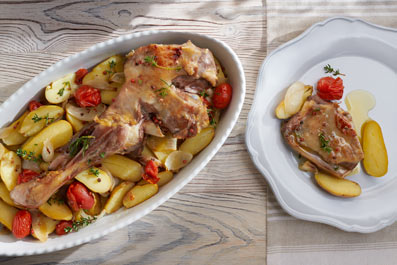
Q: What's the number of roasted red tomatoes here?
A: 10